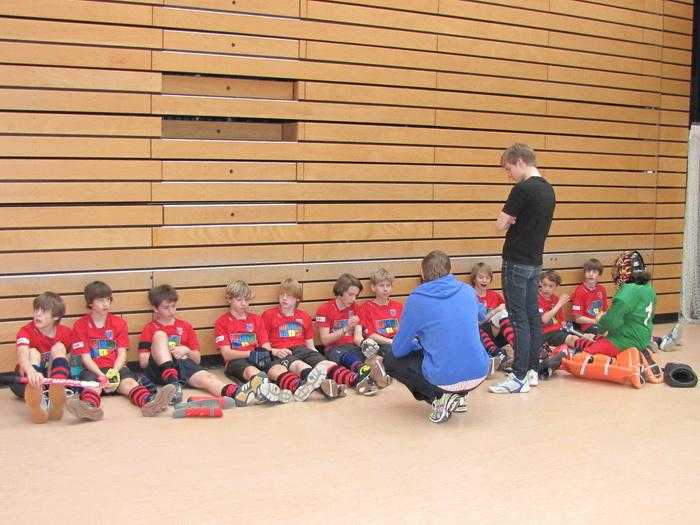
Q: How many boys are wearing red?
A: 10